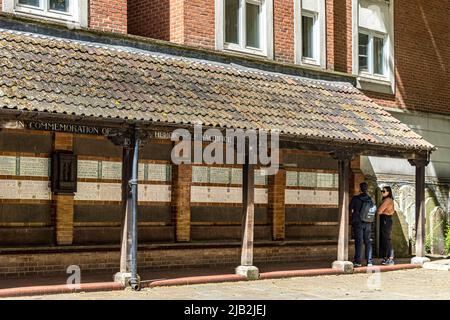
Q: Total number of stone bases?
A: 4